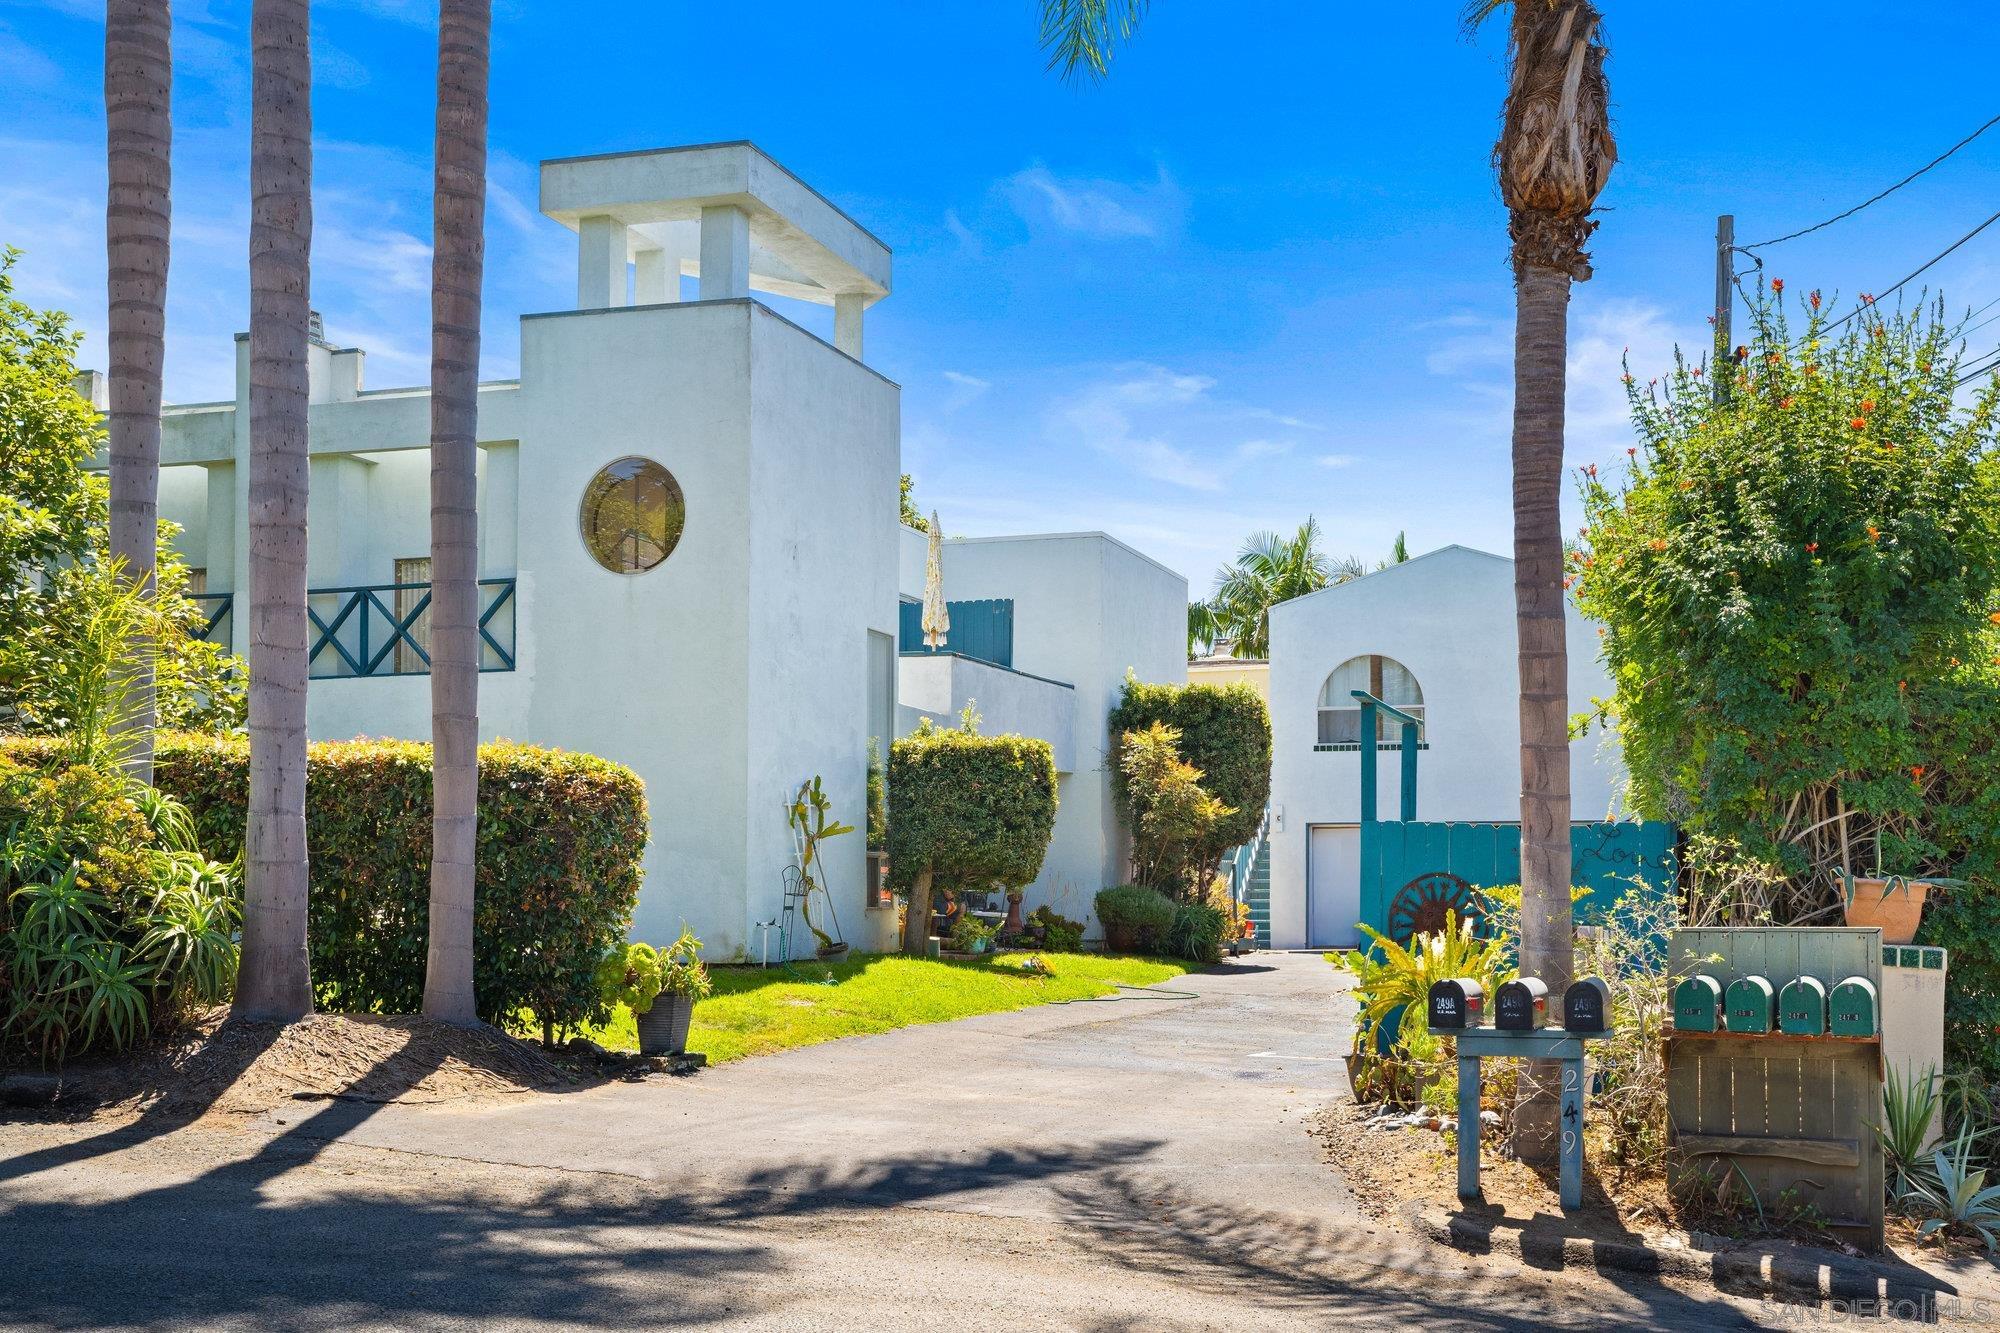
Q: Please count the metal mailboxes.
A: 7